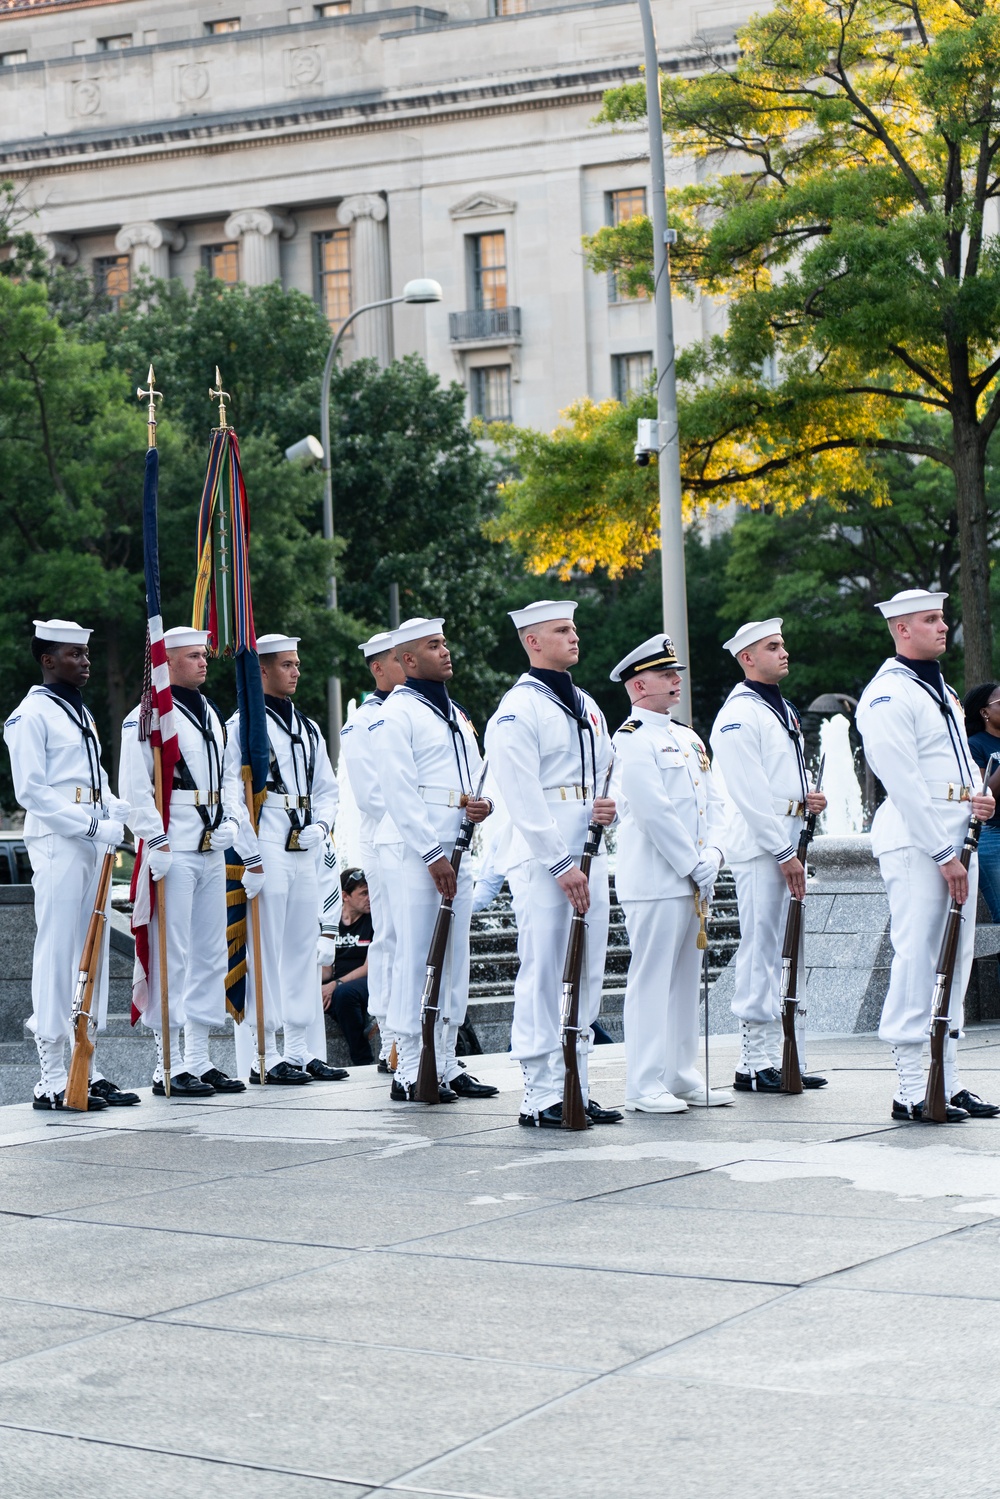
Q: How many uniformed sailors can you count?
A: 9